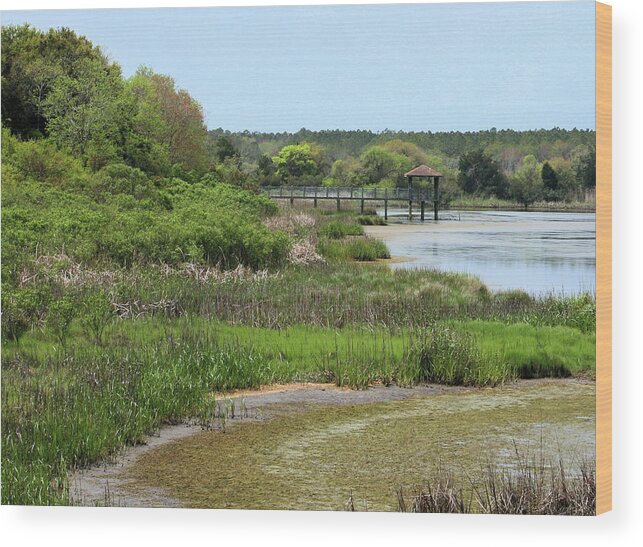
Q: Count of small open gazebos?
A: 1